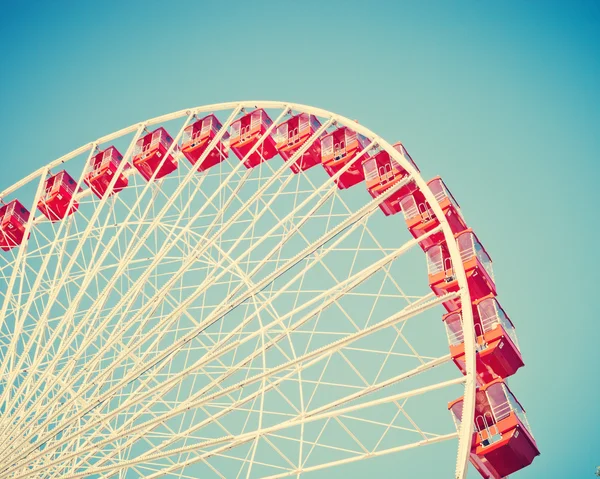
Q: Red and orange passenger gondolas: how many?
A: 13